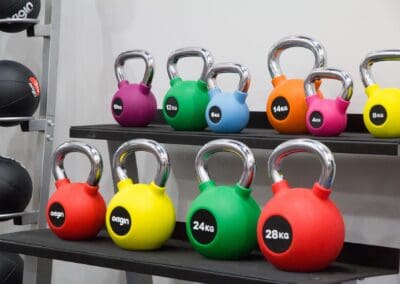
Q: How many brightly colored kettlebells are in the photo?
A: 10